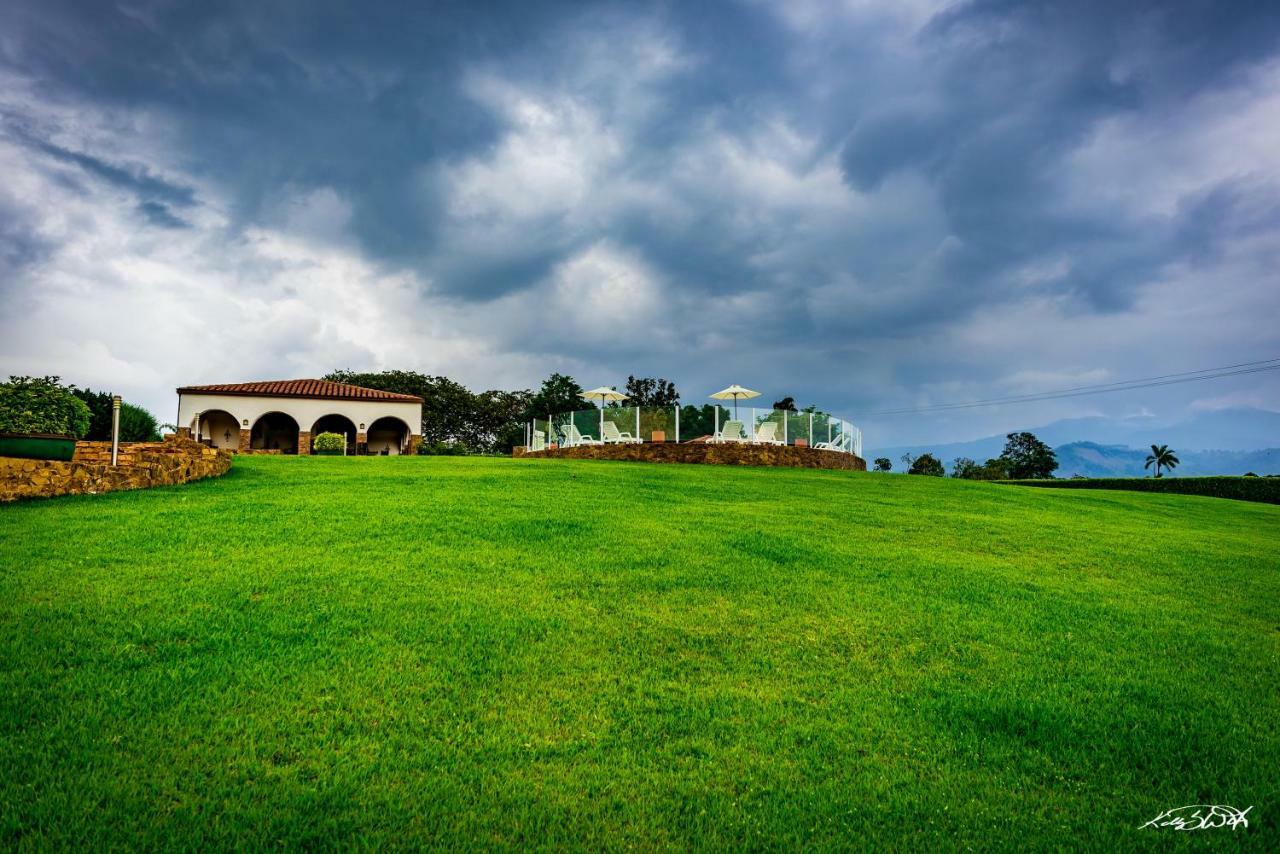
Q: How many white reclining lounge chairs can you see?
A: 6